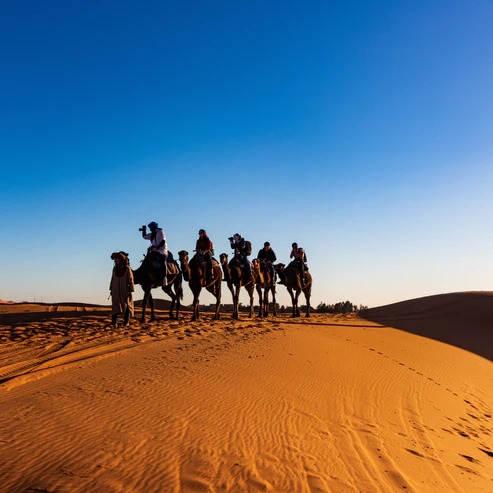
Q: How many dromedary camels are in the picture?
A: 5